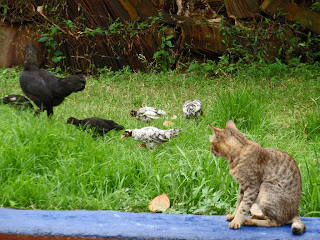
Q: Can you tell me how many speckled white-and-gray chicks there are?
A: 3